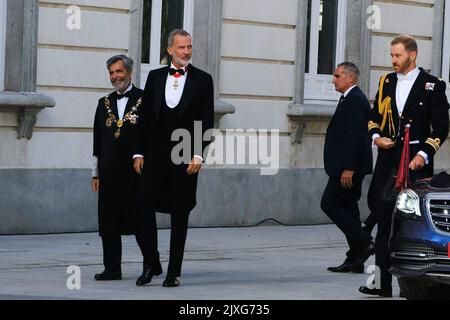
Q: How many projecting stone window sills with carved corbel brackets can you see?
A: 3